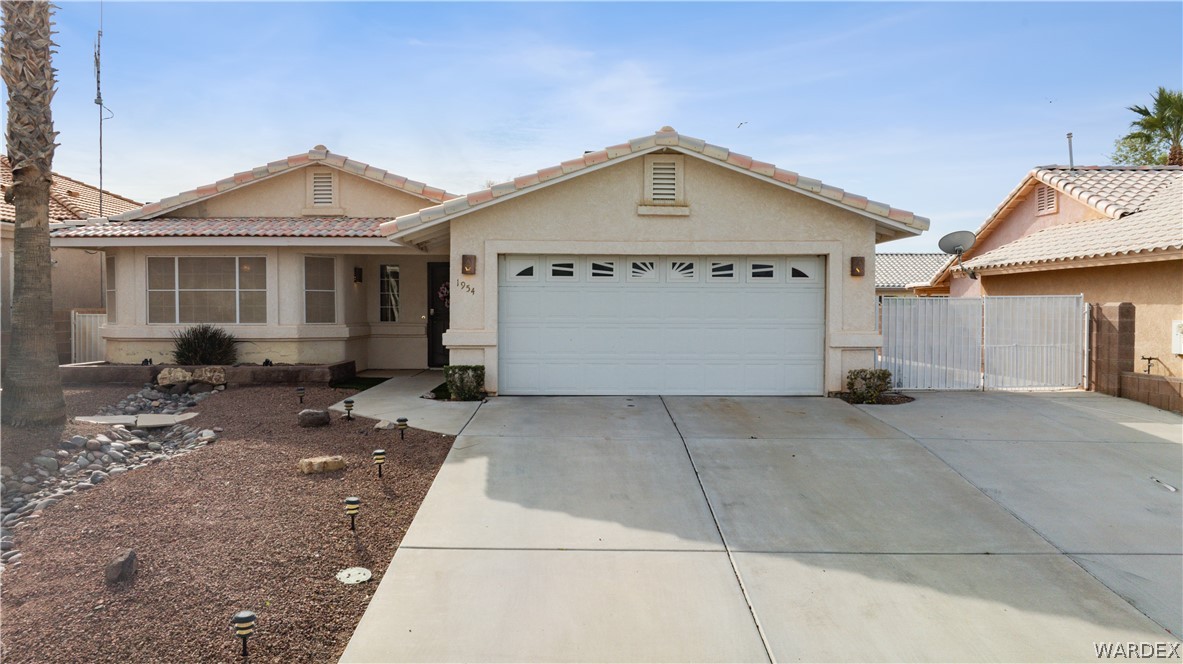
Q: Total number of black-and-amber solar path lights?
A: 6